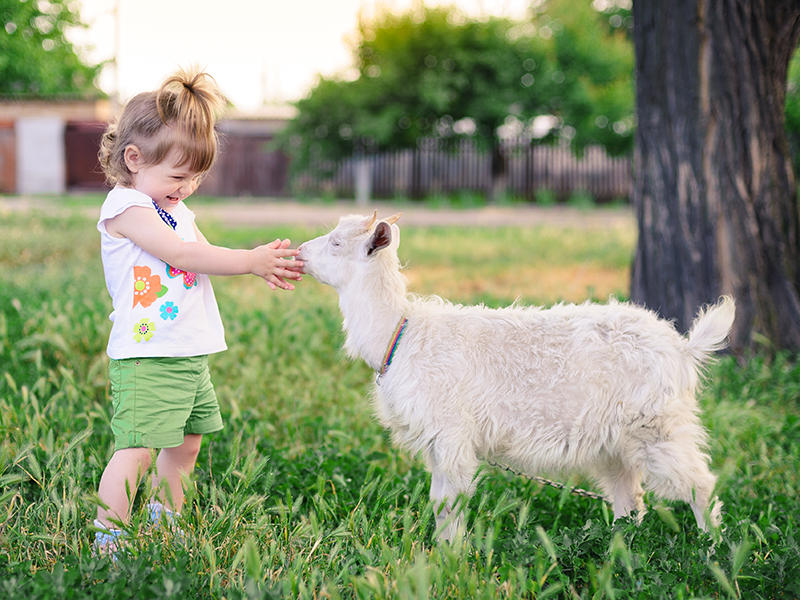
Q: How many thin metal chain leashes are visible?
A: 1